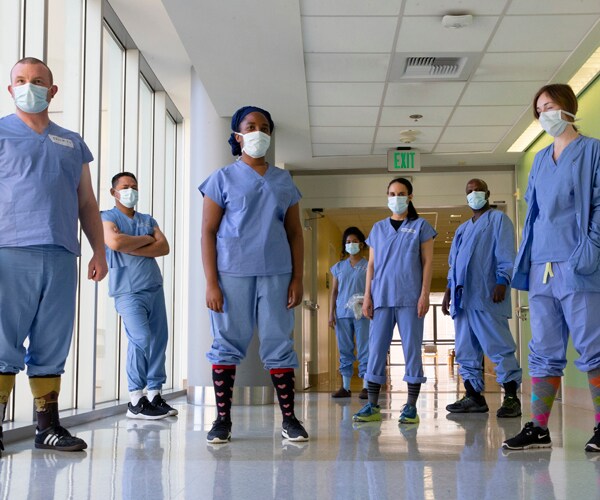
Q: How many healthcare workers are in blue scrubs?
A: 7